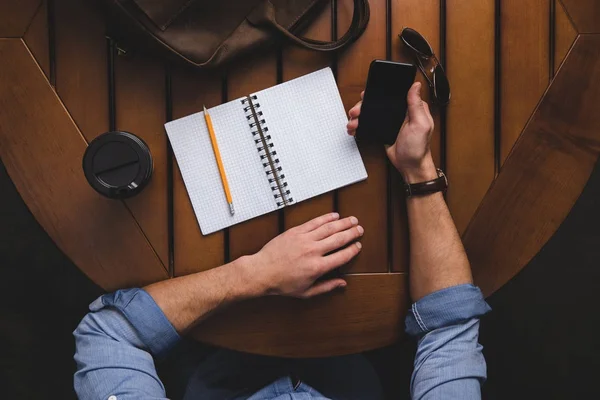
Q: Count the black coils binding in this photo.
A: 14